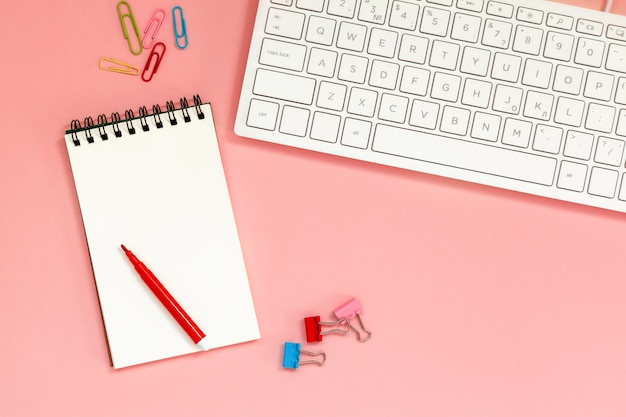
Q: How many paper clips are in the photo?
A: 5